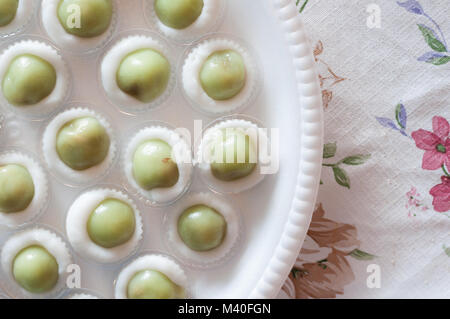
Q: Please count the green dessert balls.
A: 14